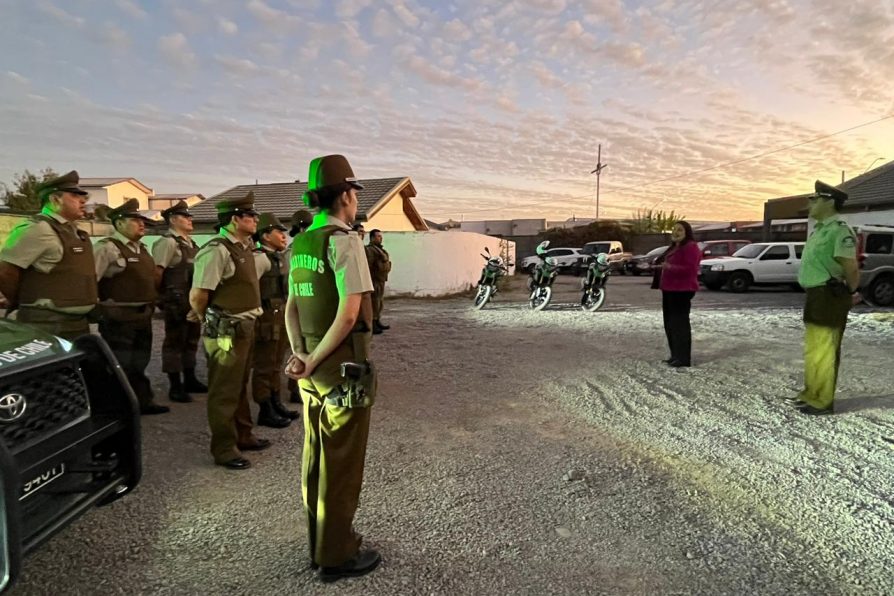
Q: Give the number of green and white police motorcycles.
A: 3